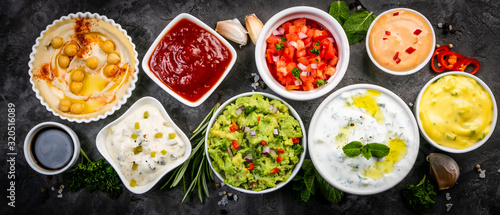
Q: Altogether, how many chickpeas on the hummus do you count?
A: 11